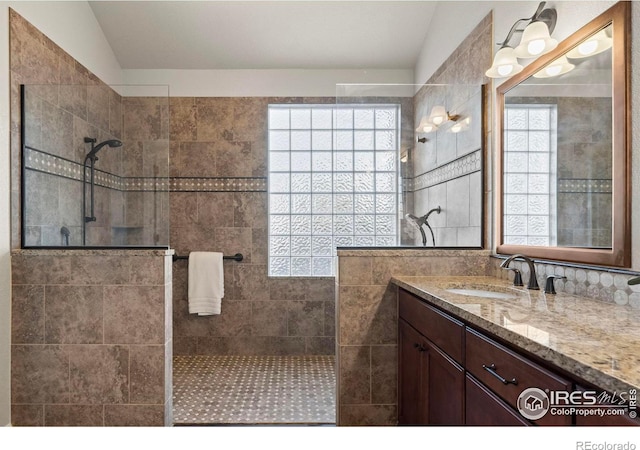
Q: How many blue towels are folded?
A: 0